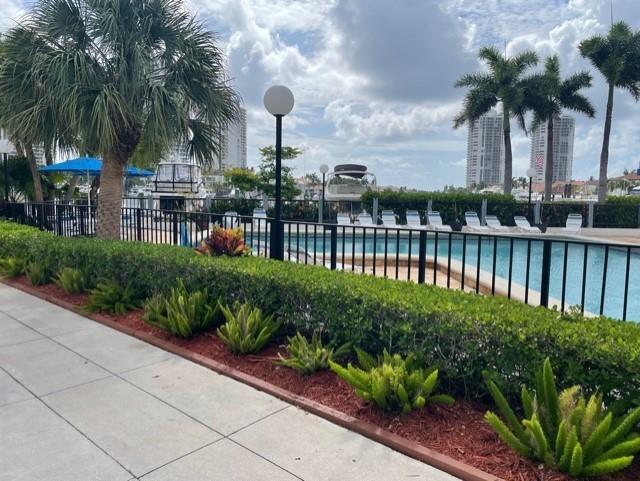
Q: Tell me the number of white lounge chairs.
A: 11